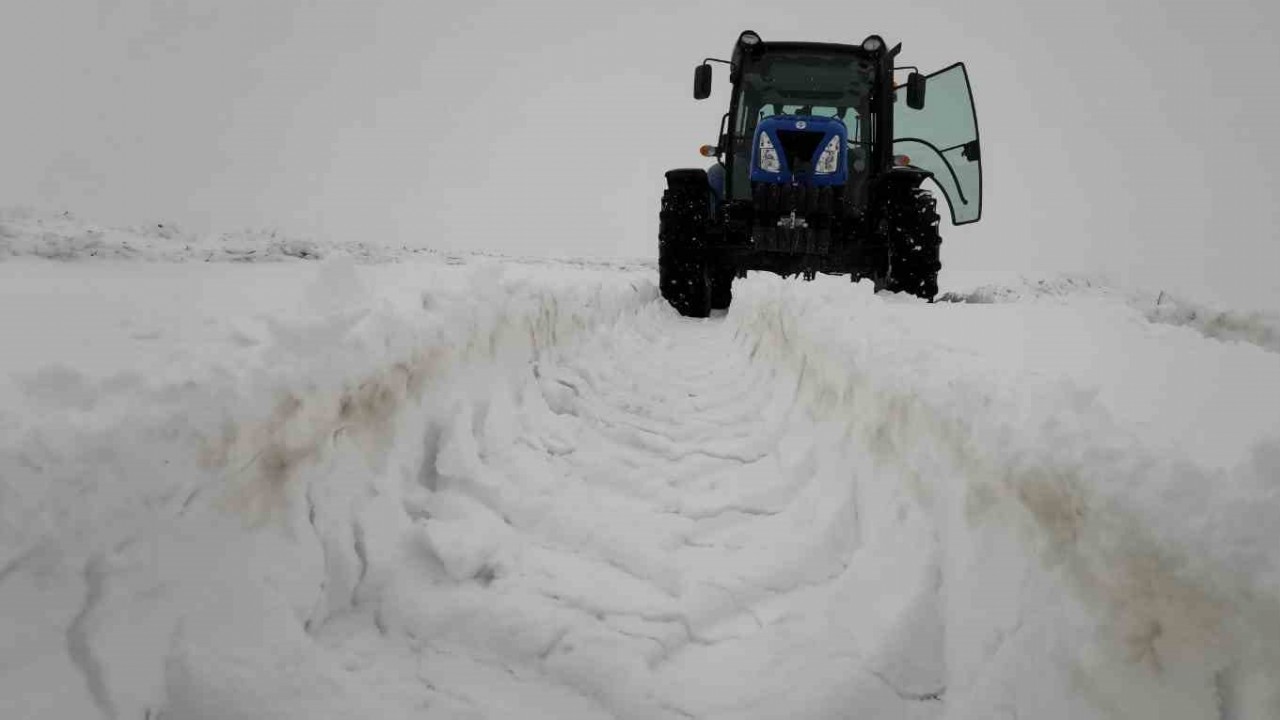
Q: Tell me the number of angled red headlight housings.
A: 0